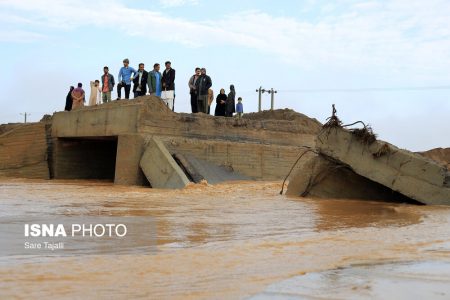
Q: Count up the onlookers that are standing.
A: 15